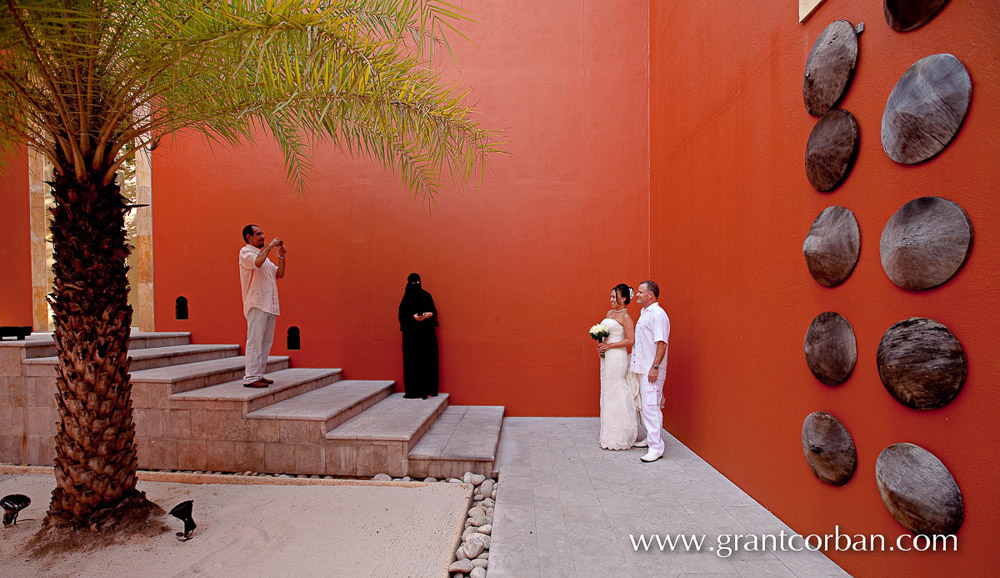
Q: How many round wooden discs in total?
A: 10